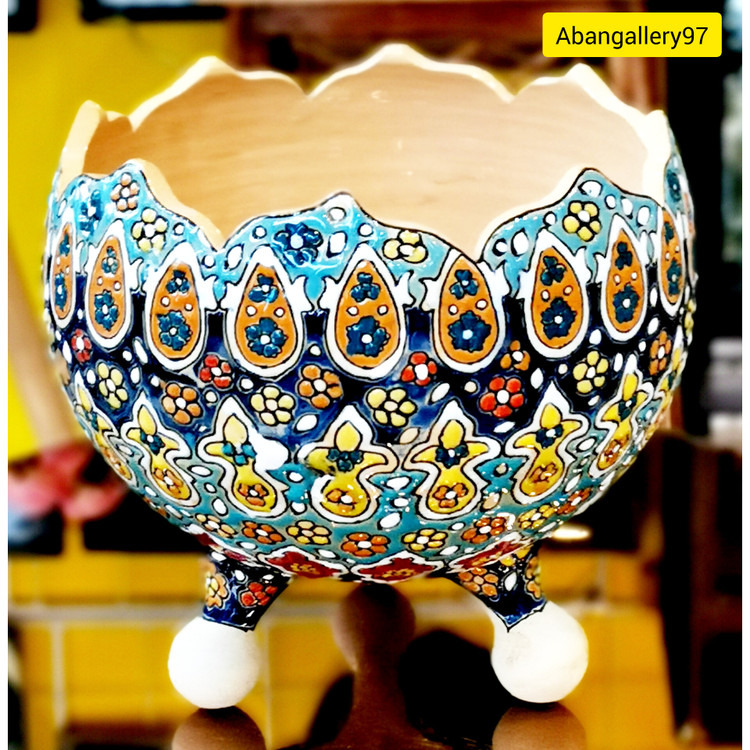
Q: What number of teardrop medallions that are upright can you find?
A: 9